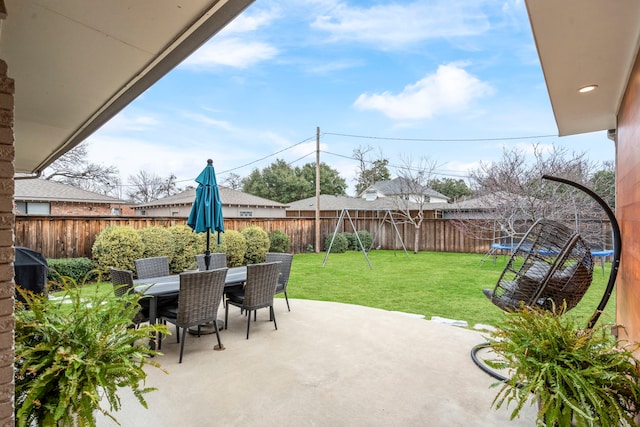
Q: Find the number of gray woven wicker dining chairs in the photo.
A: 6